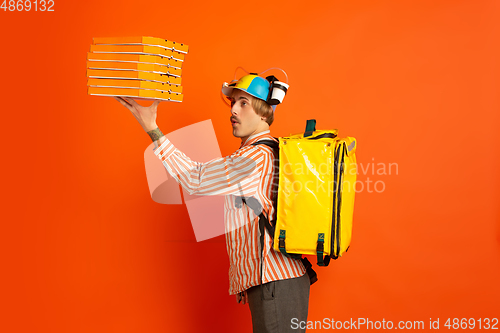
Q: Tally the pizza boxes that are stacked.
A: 7